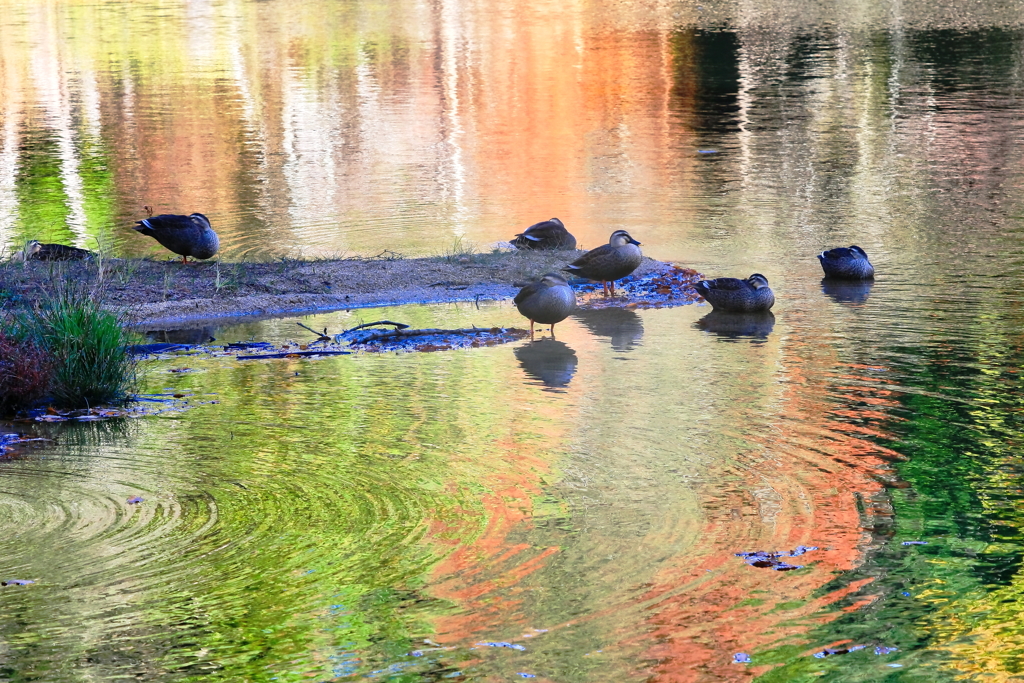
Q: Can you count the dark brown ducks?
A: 7